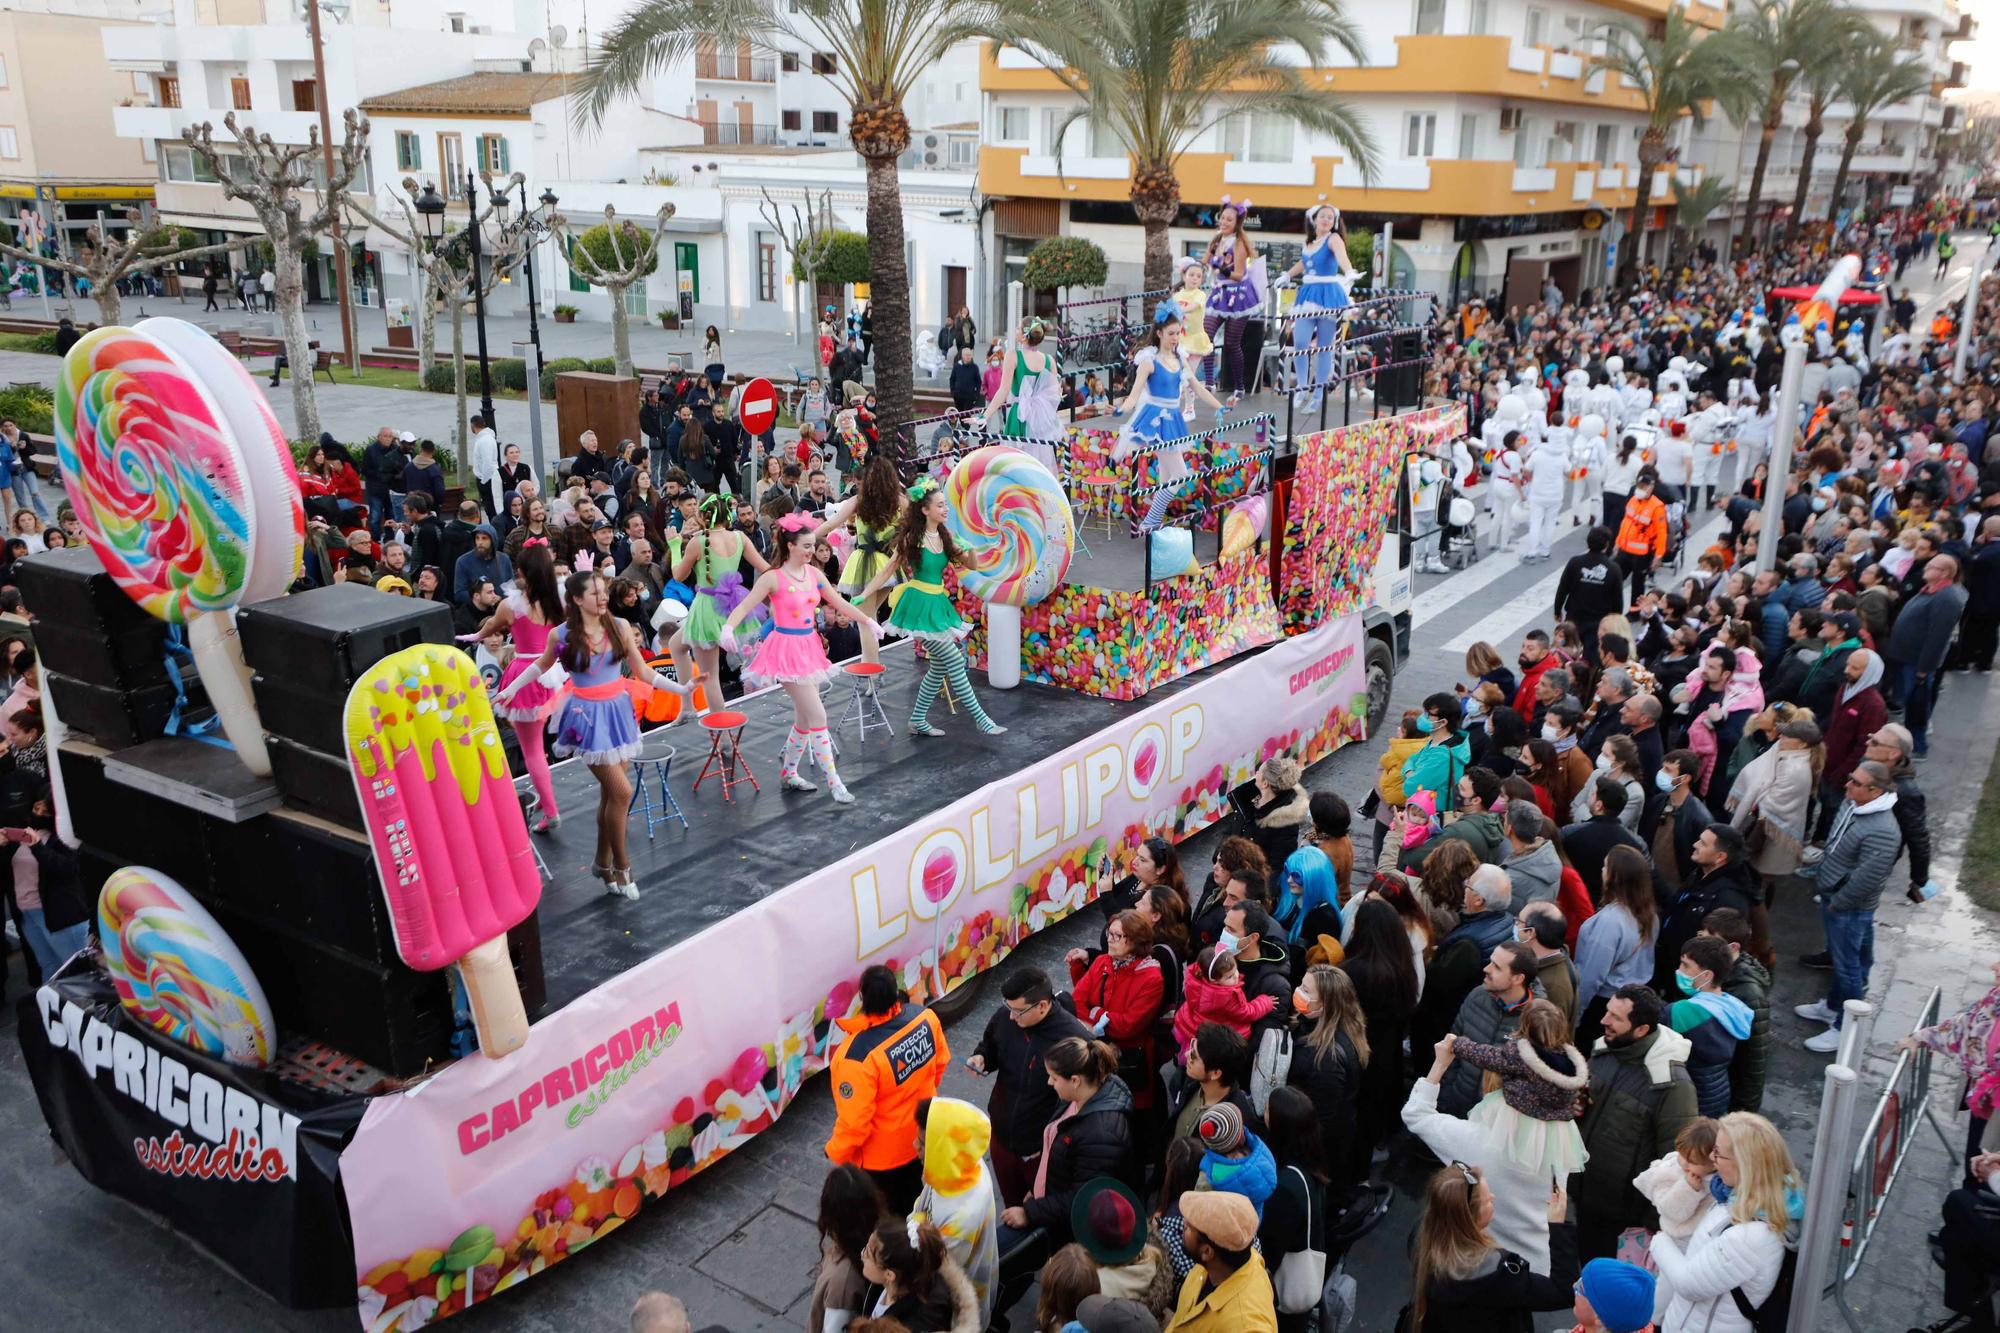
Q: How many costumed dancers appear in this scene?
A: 11